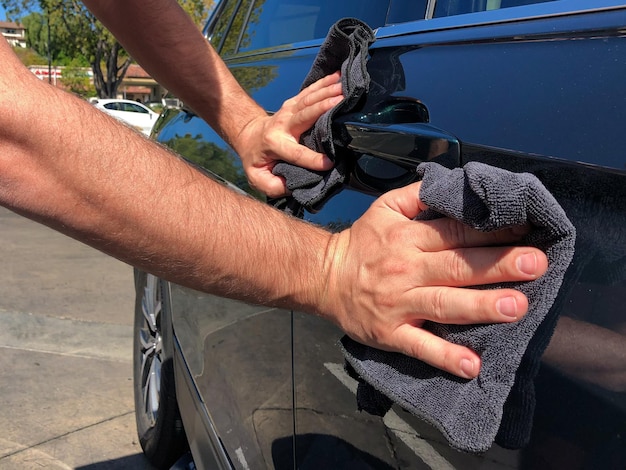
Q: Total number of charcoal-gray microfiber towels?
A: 2